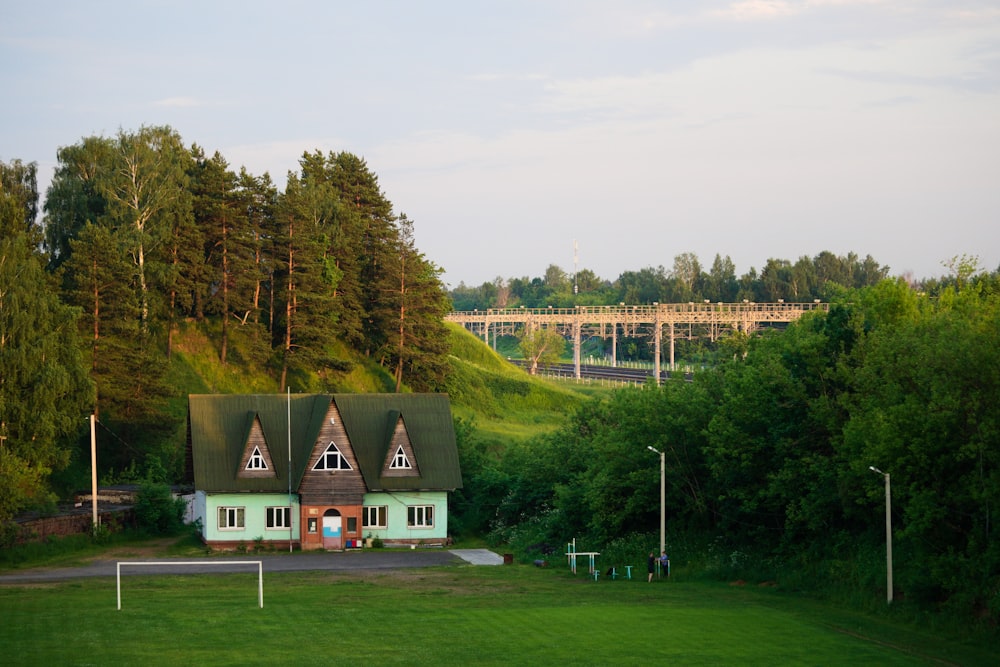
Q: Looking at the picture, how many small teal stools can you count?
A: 3